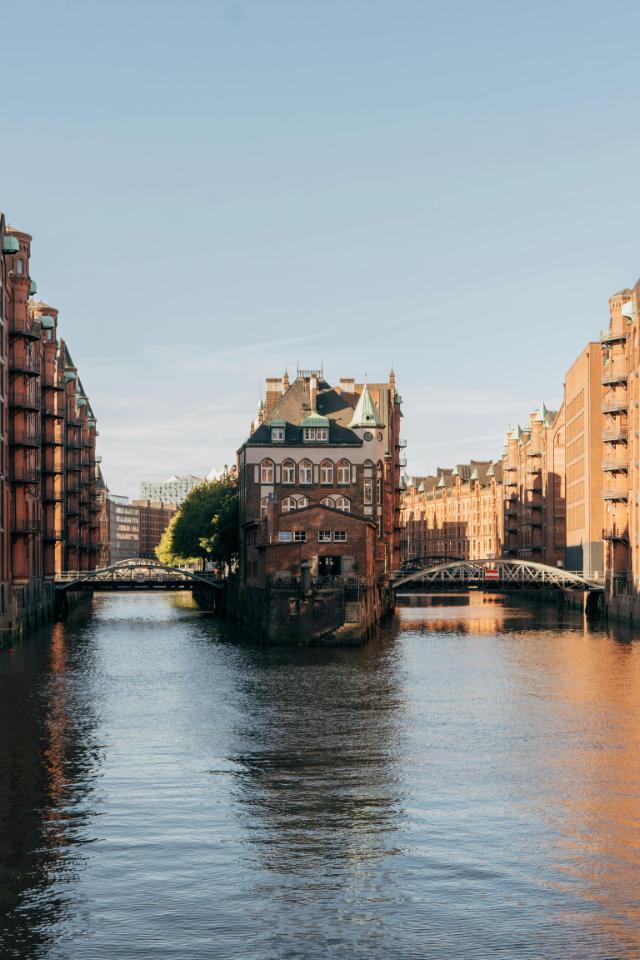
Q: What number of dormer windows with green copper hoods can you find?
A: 2